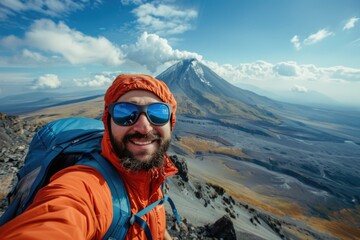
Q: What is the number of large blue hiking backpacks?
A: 1